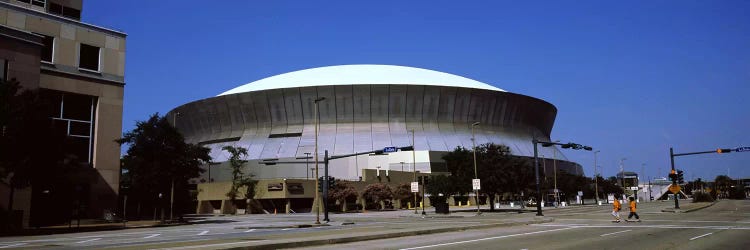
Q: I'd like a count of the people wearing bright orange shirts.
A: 2